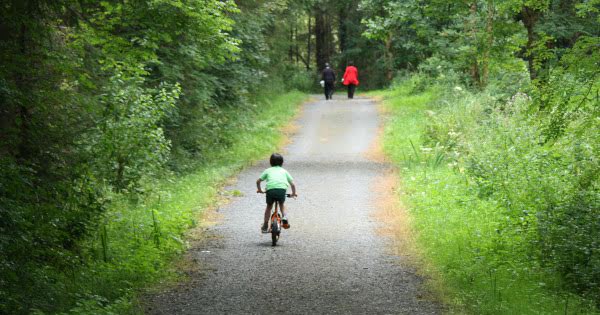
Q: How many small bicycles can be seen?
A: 1